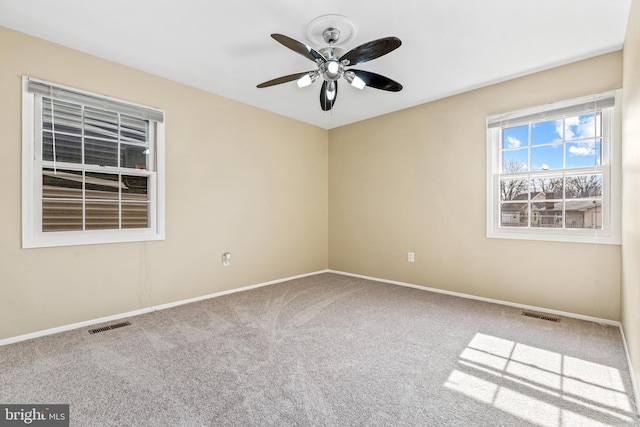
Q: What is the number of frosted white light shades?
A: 4